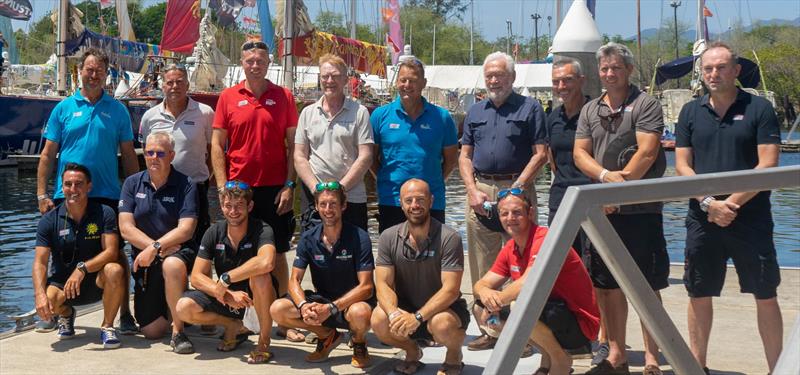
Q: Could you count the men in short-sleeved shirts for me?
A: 15